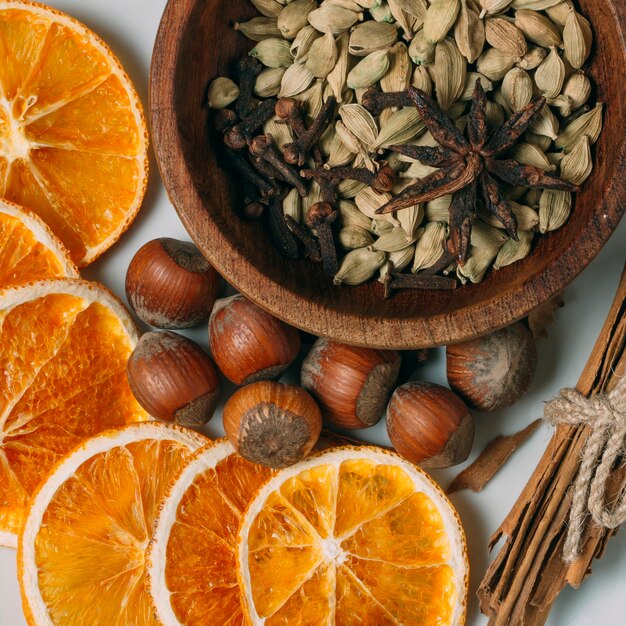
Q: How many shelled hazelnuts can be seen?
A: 7